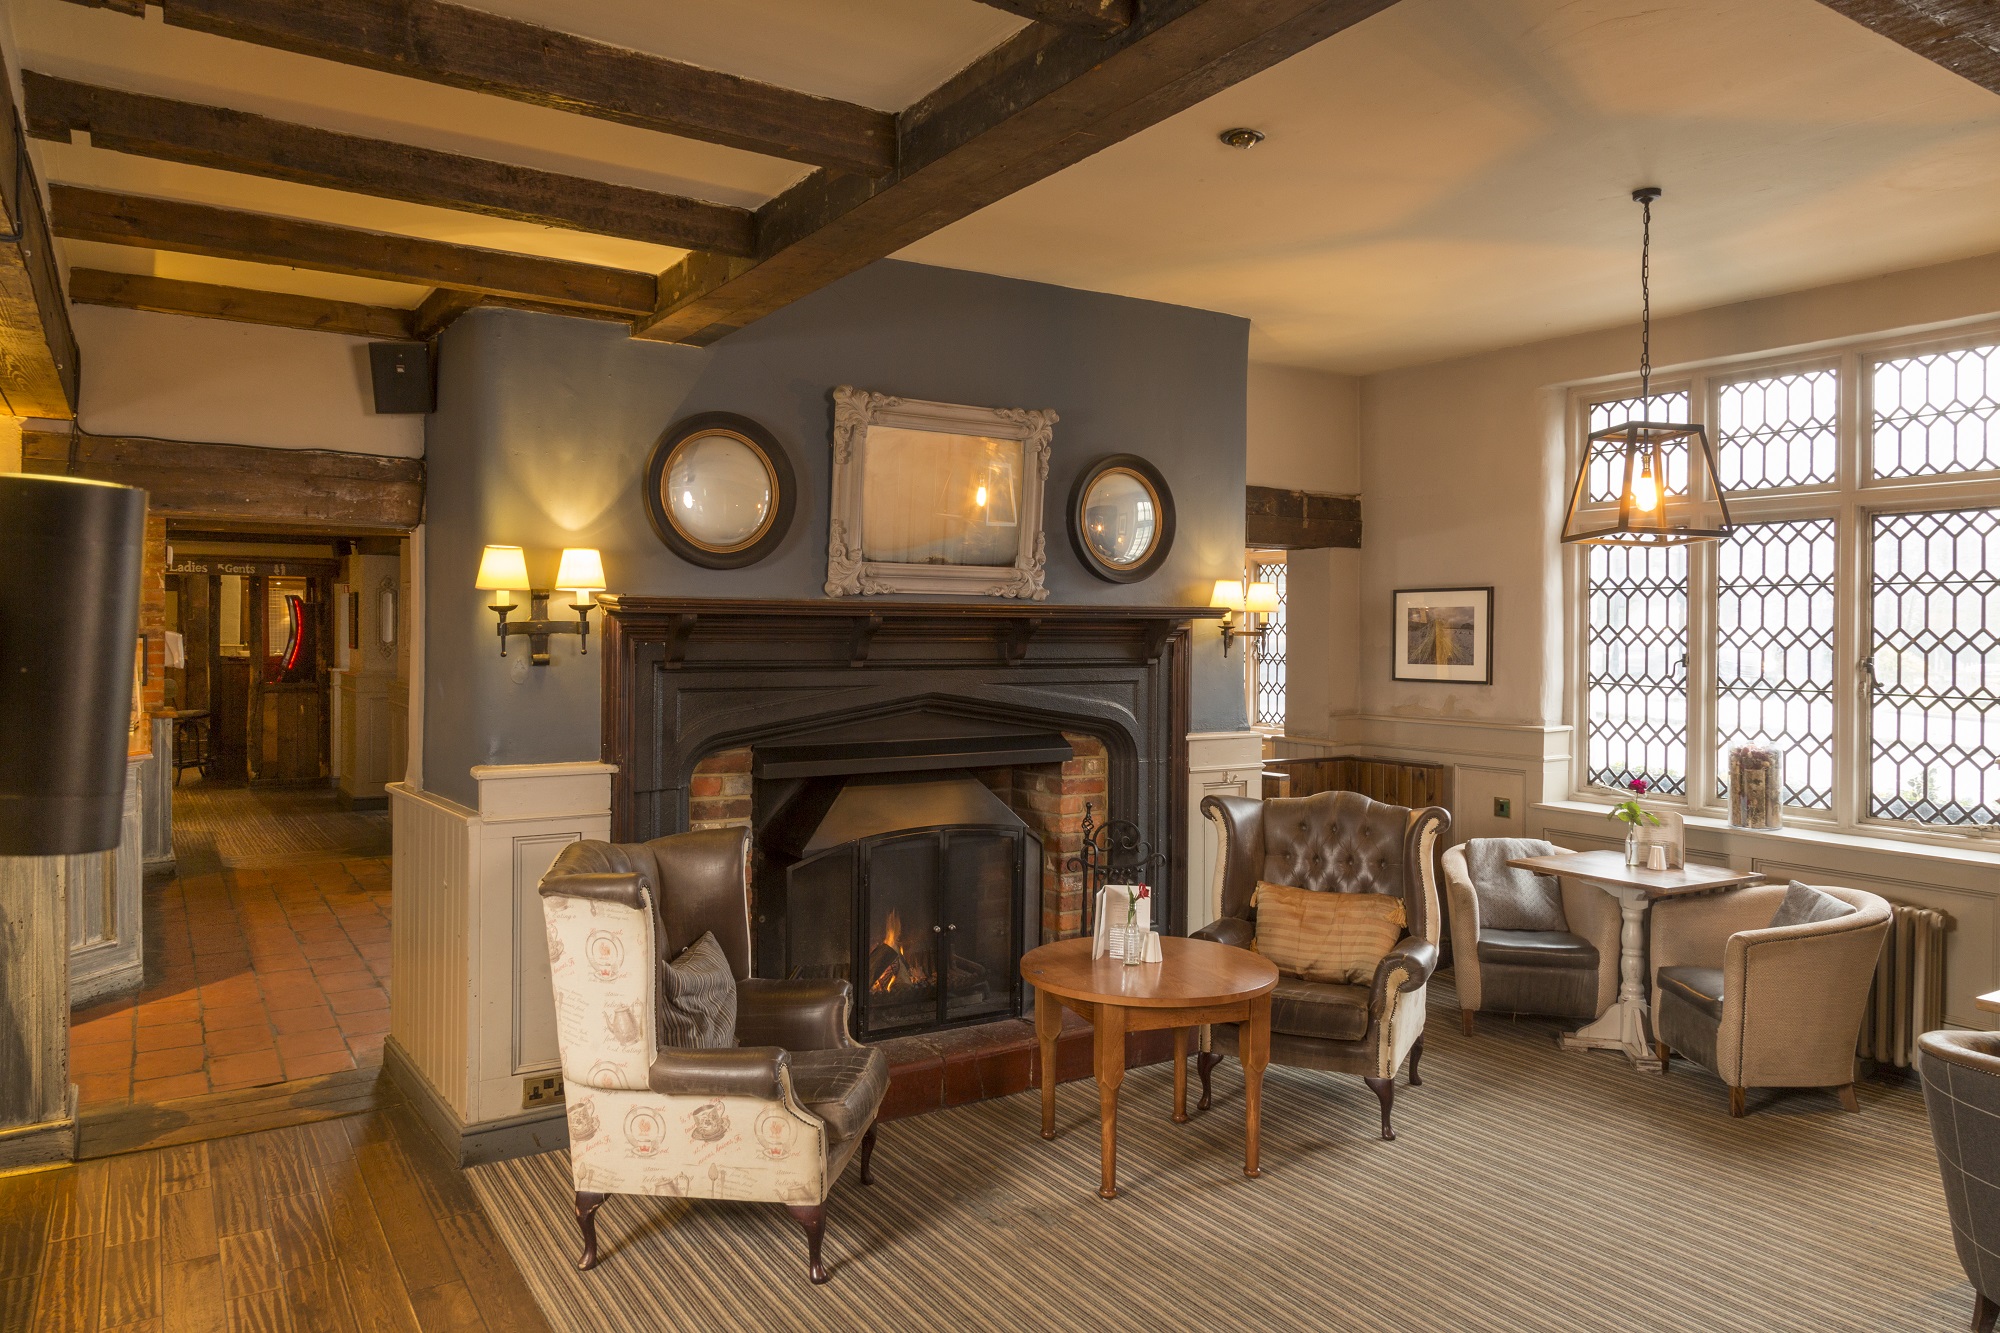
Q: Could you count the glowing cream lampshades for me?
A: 4